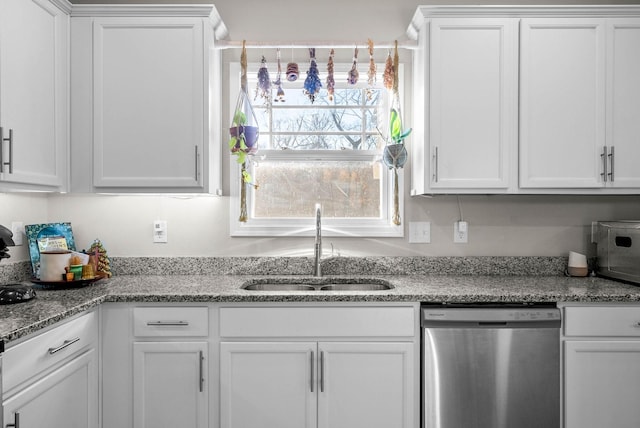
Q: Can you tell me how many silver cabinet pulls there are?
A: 12